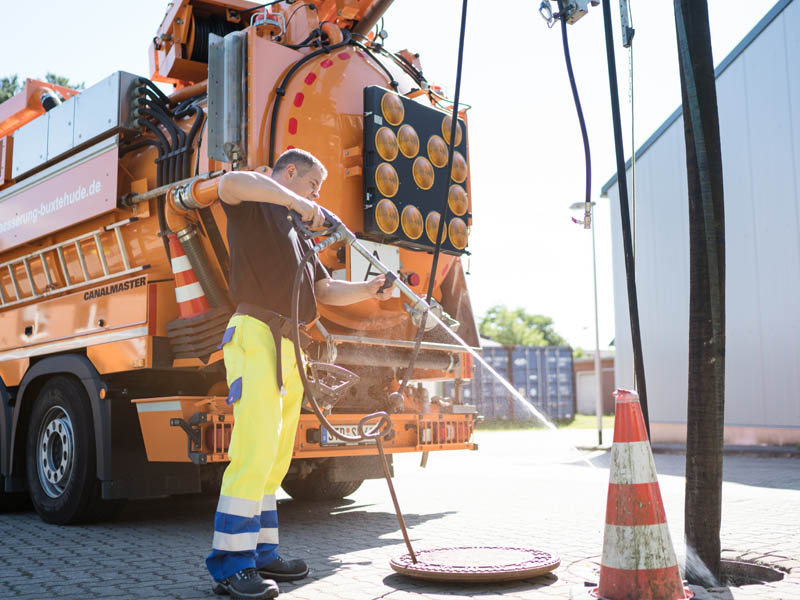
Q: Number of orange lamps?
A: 13